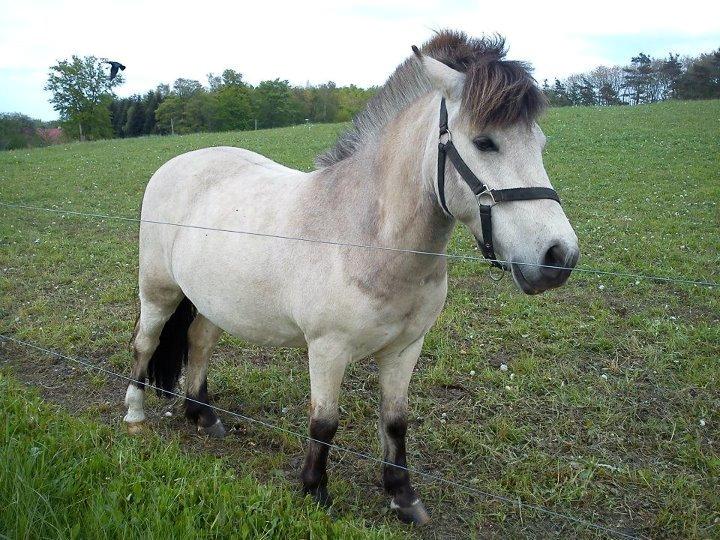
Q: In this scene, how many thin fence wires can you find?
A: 2